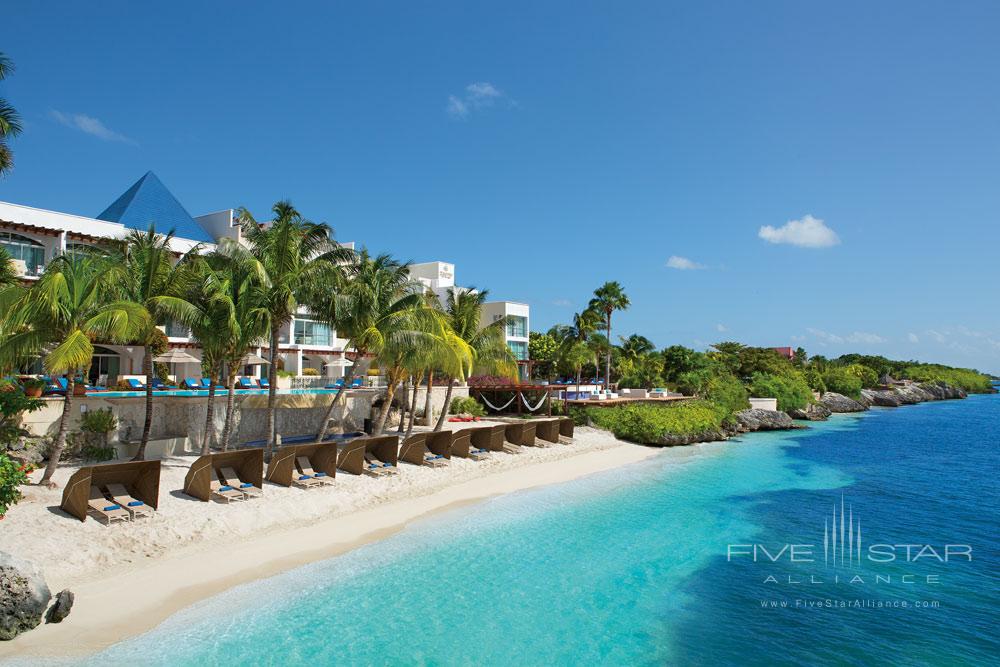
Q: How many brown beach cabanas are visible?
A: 9